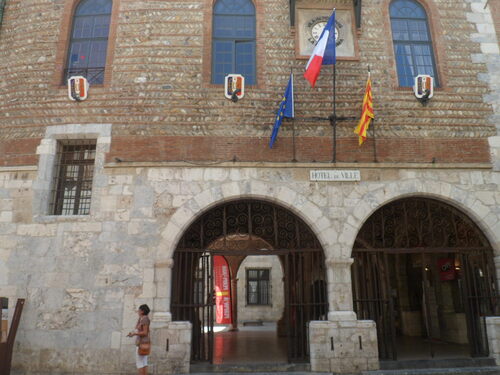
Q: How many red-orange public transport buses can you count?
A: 0